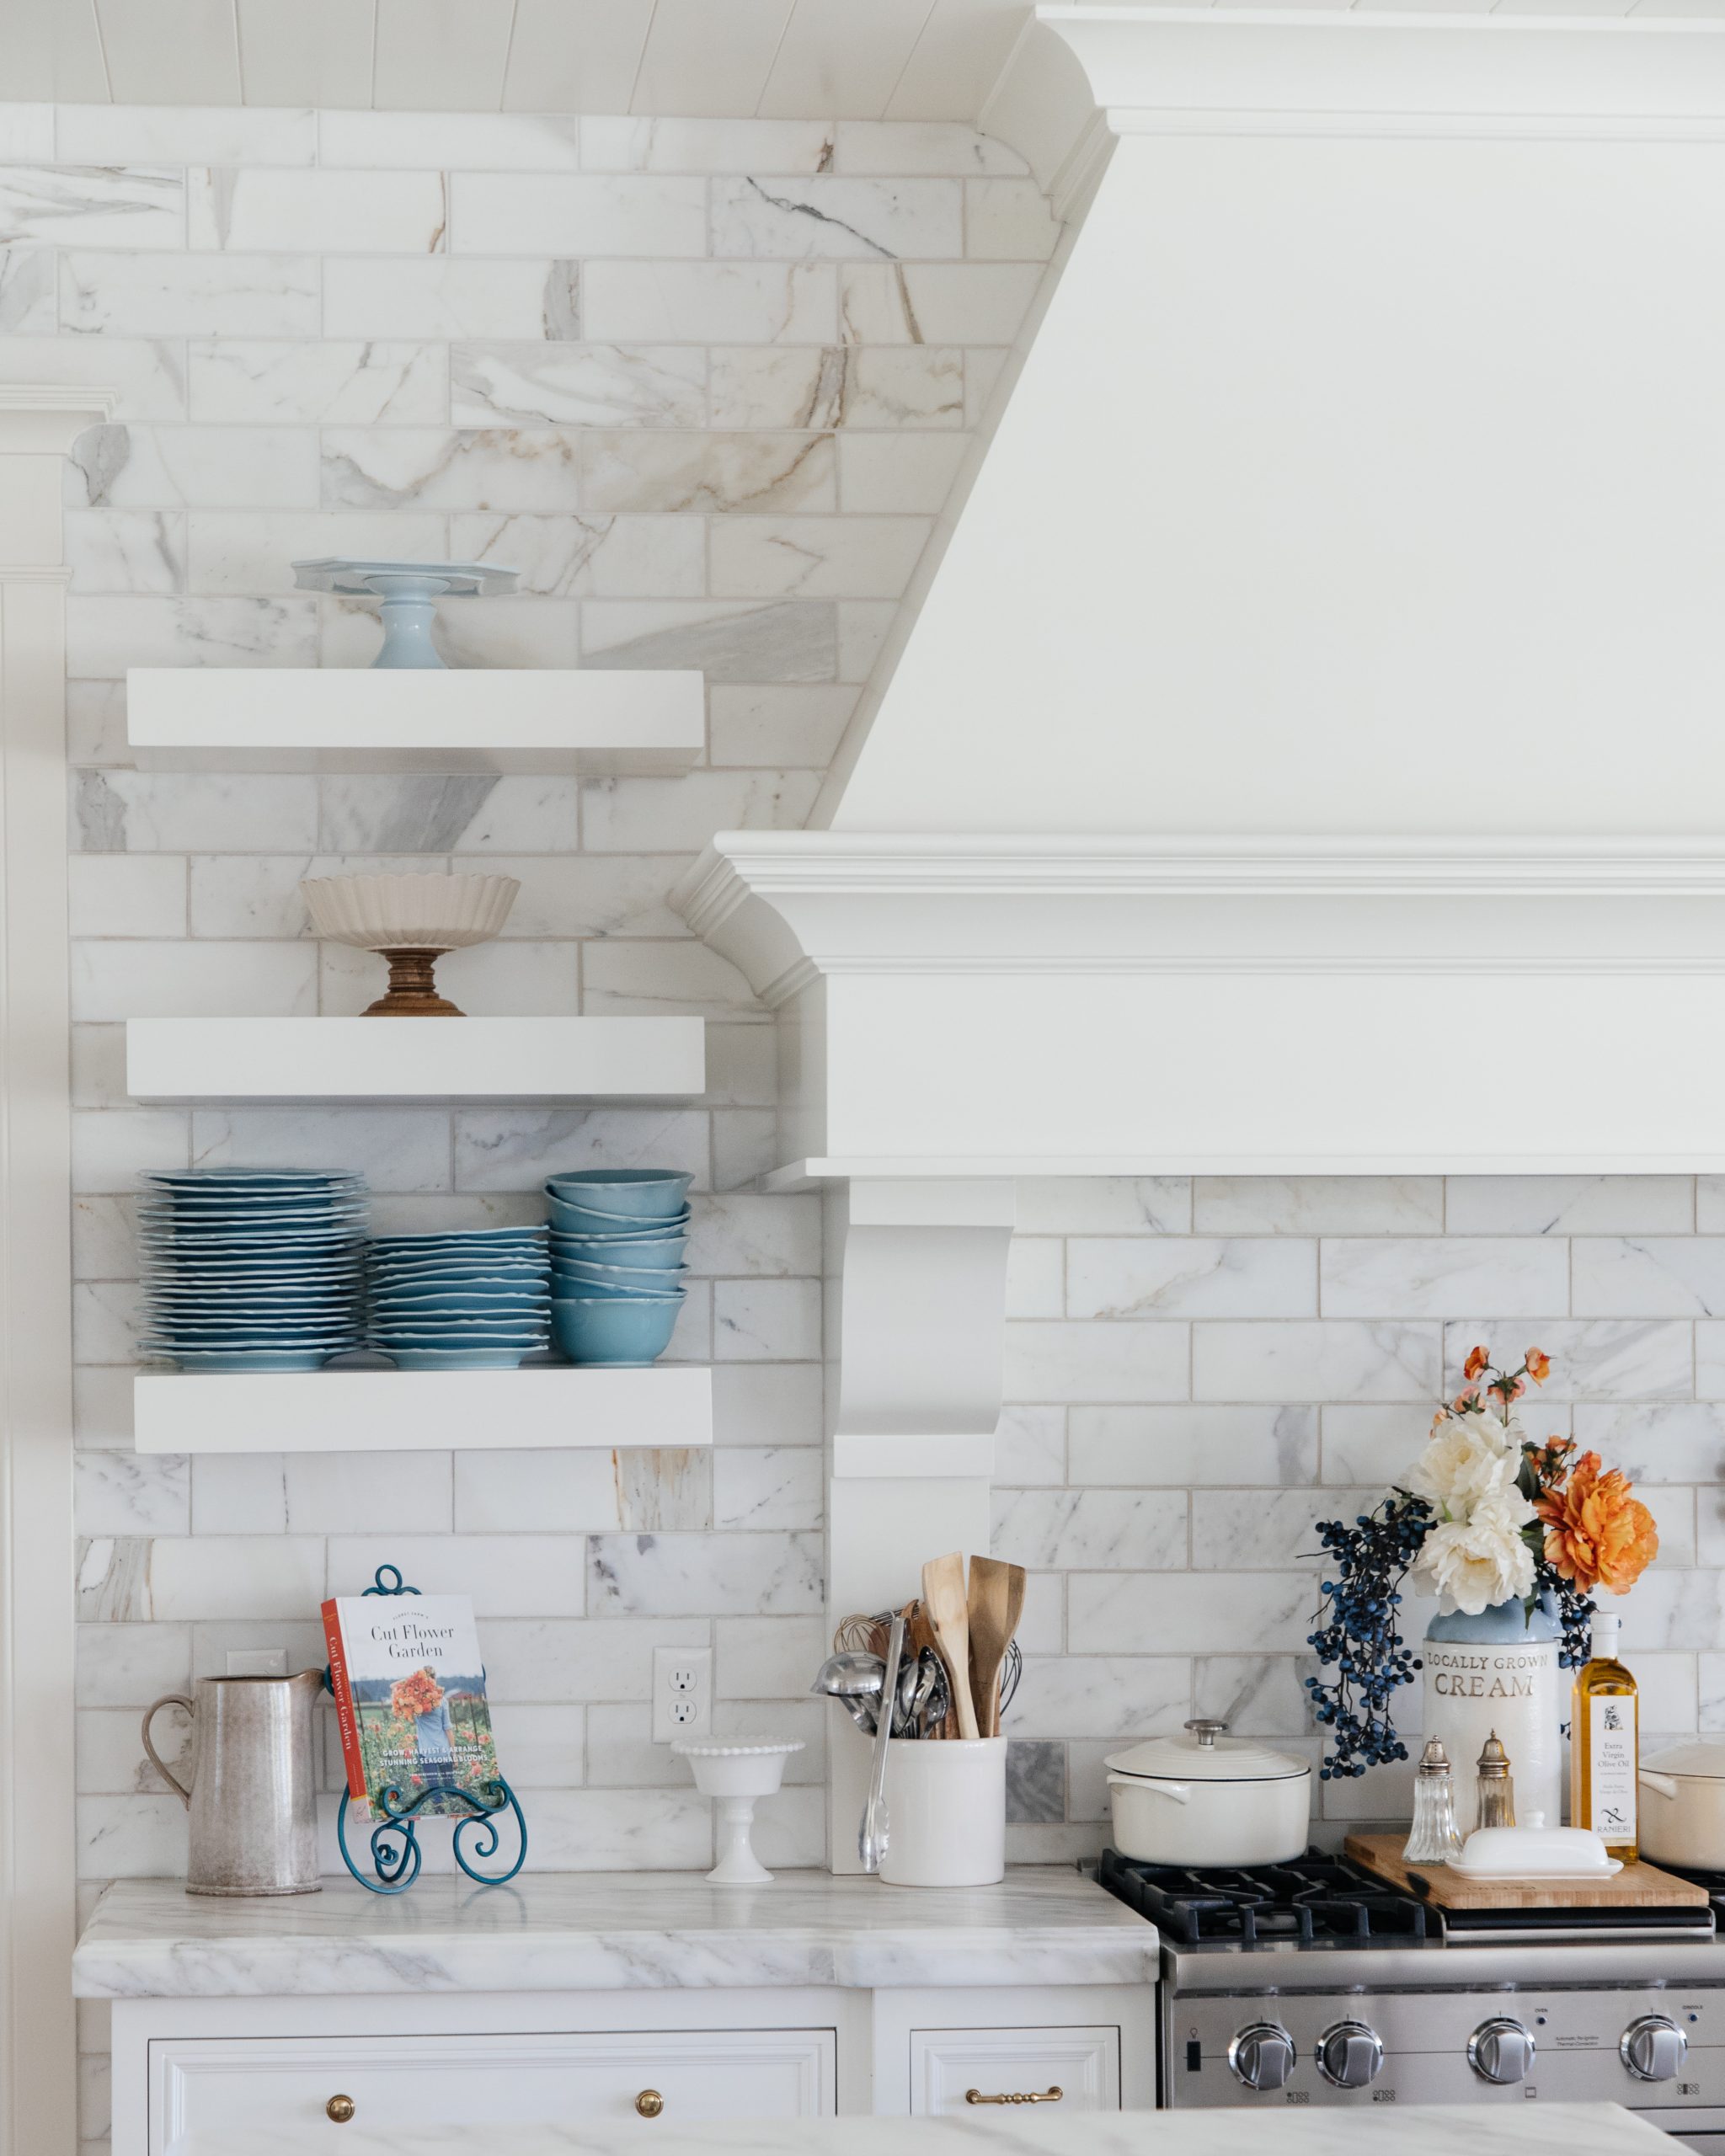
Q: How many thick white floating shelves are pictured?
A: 3